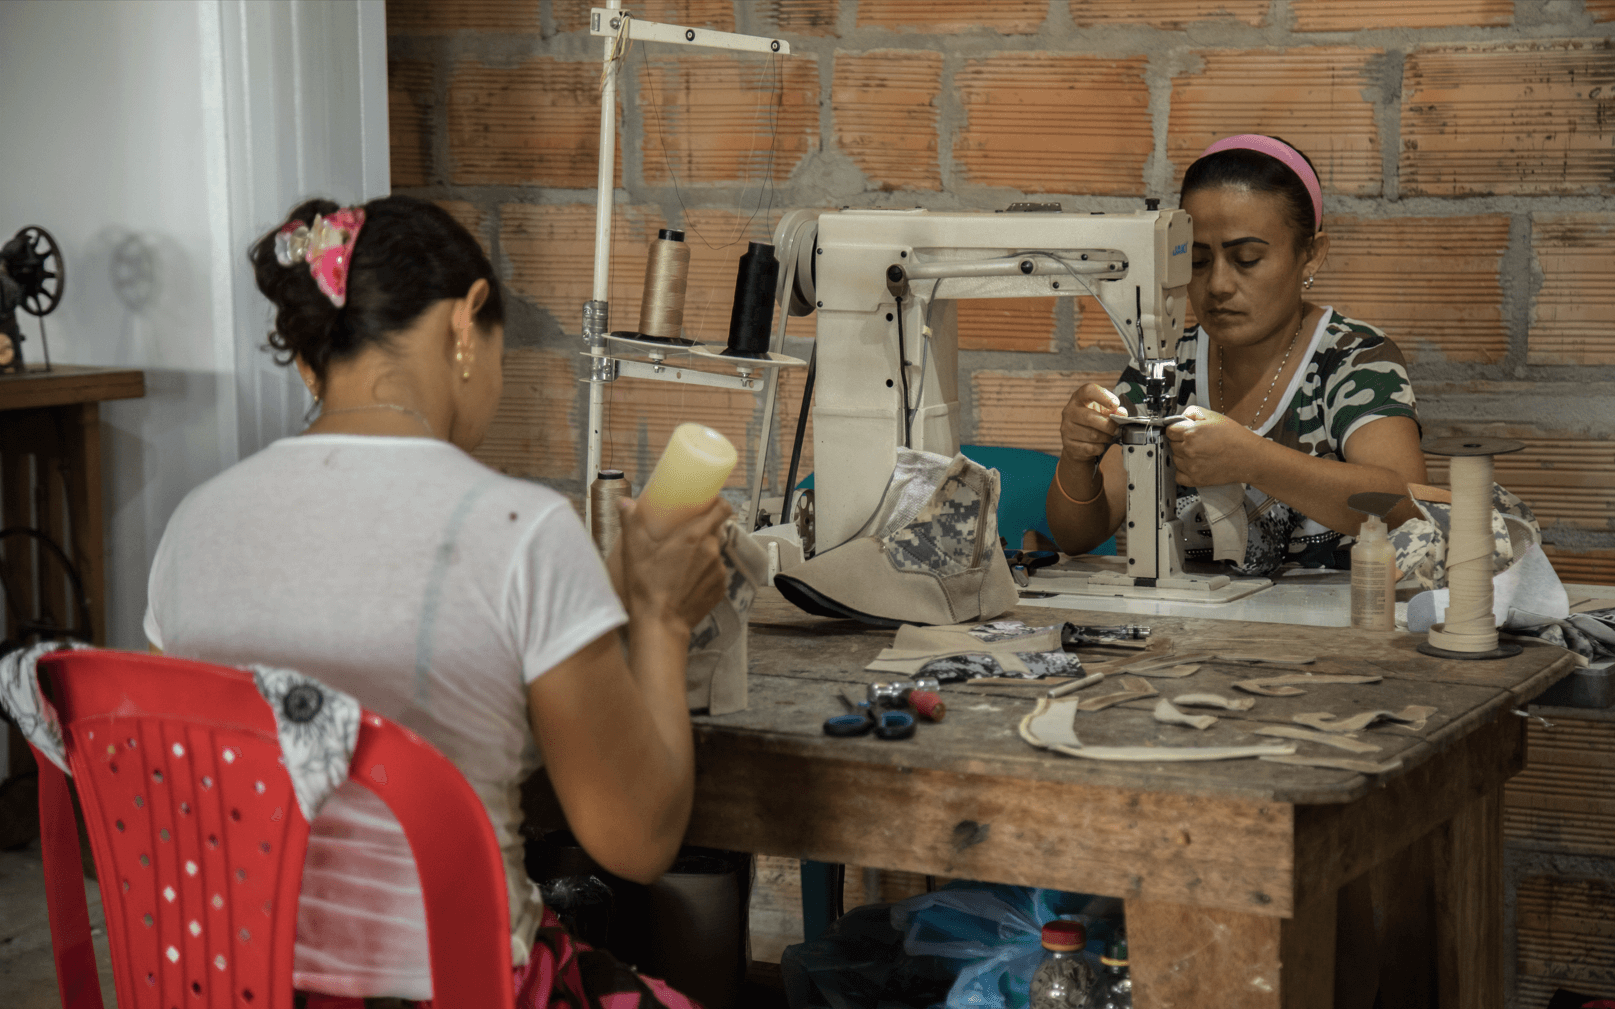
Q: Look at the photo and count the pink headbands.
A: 1